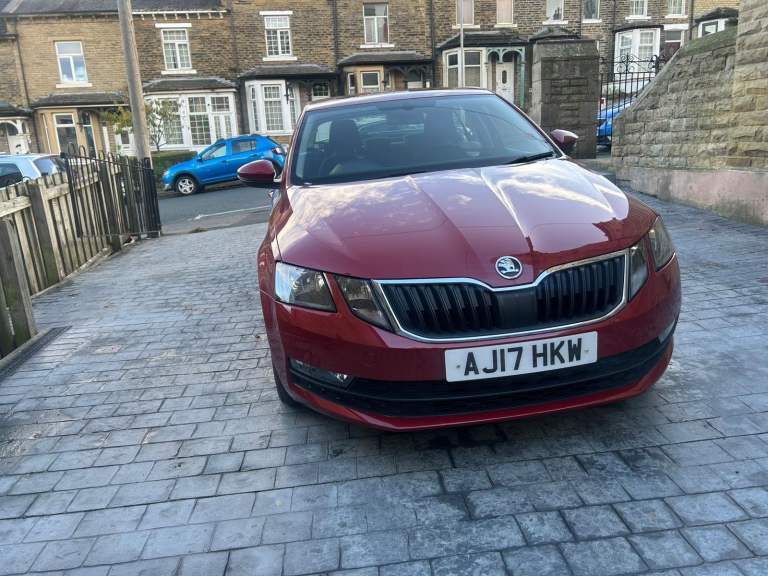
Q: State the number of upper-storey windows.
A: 10